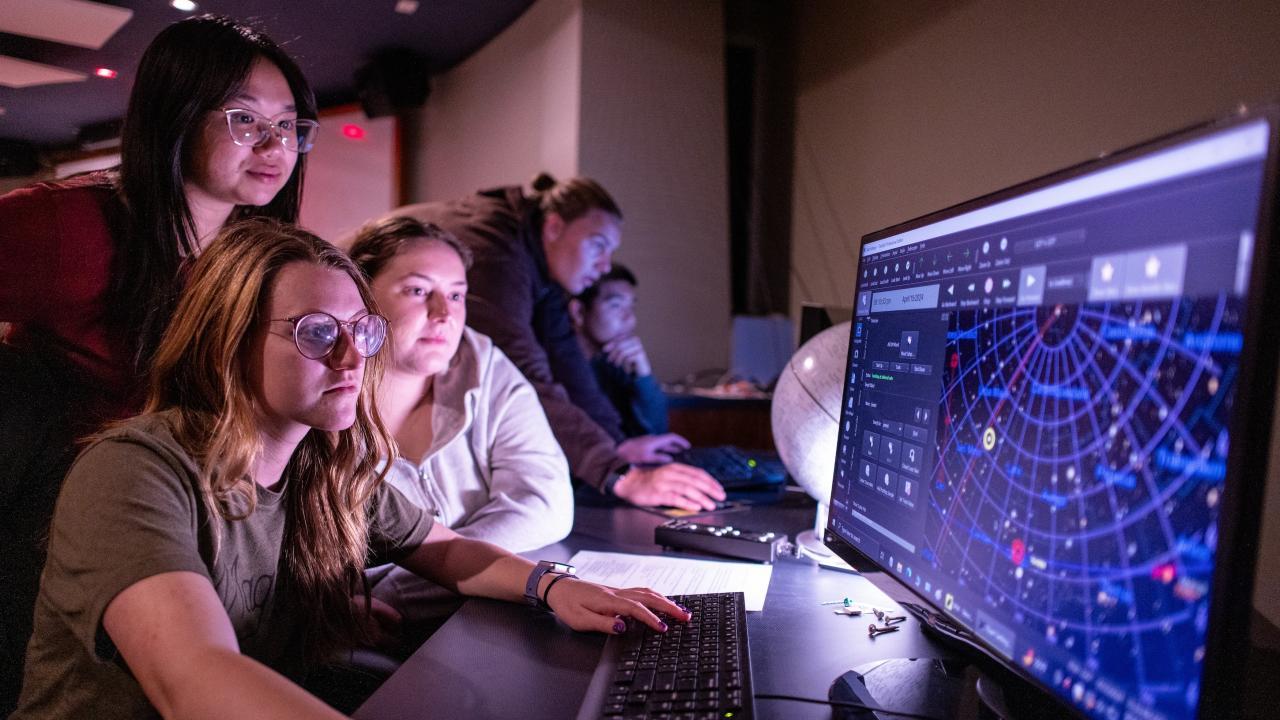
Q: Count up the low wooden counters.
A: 1